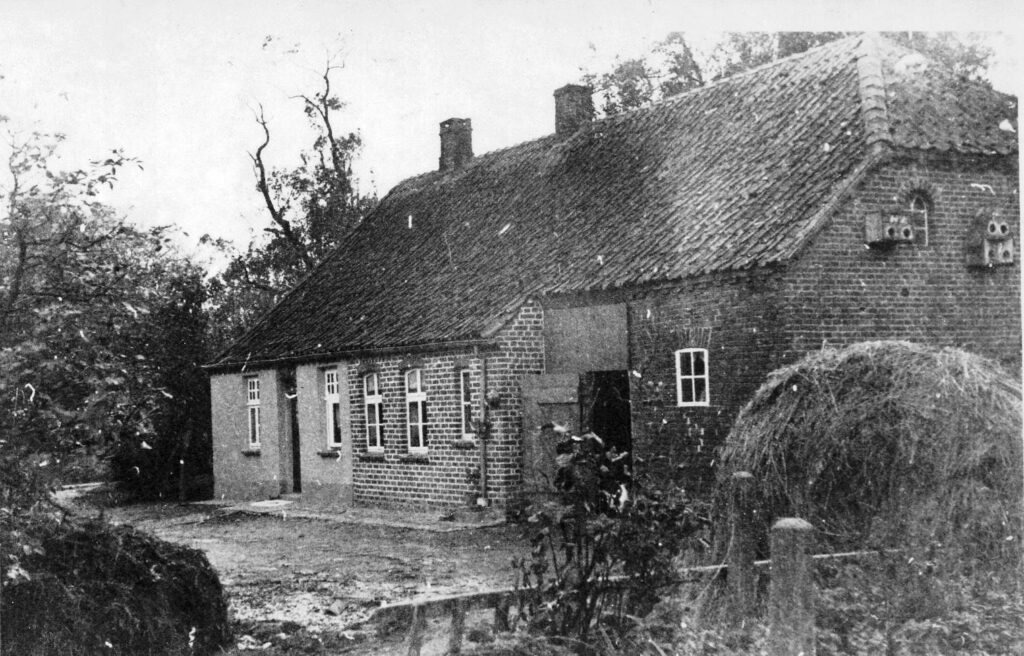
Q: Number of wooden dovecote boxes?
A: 2